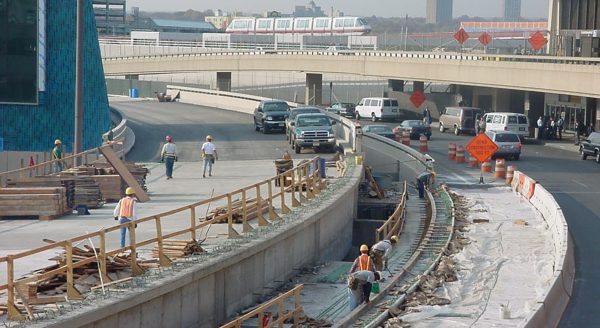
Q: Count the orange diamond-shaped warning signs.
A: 5